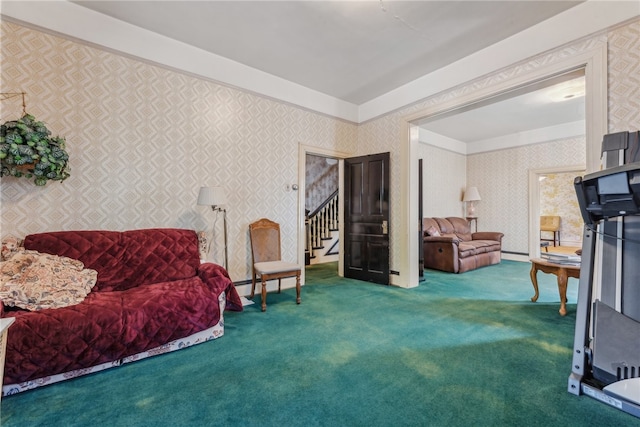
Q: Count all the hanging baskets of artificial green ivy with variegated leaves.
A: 1